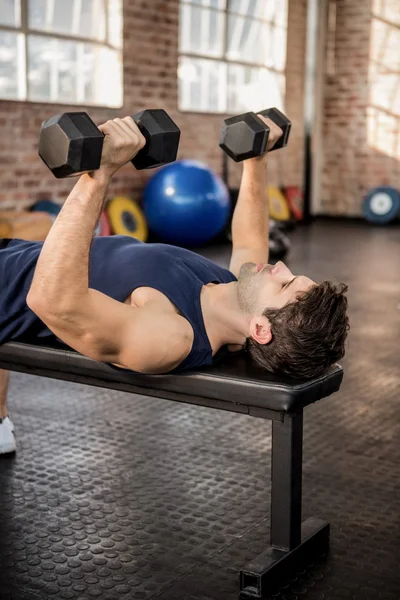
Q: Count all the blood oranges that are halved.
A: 0